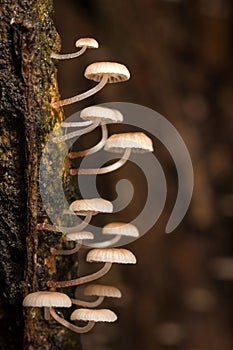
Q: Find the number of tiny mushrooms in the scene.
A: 11